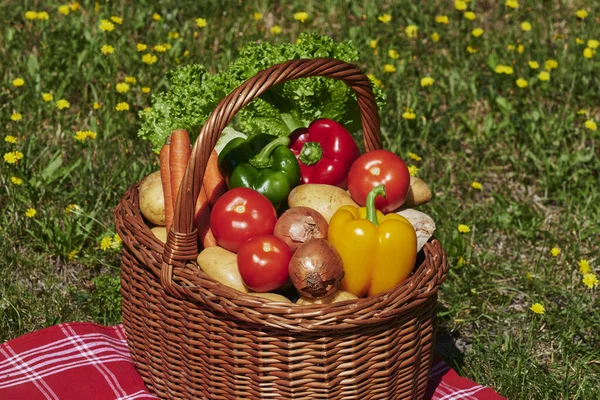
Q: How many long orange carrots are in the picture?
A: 4